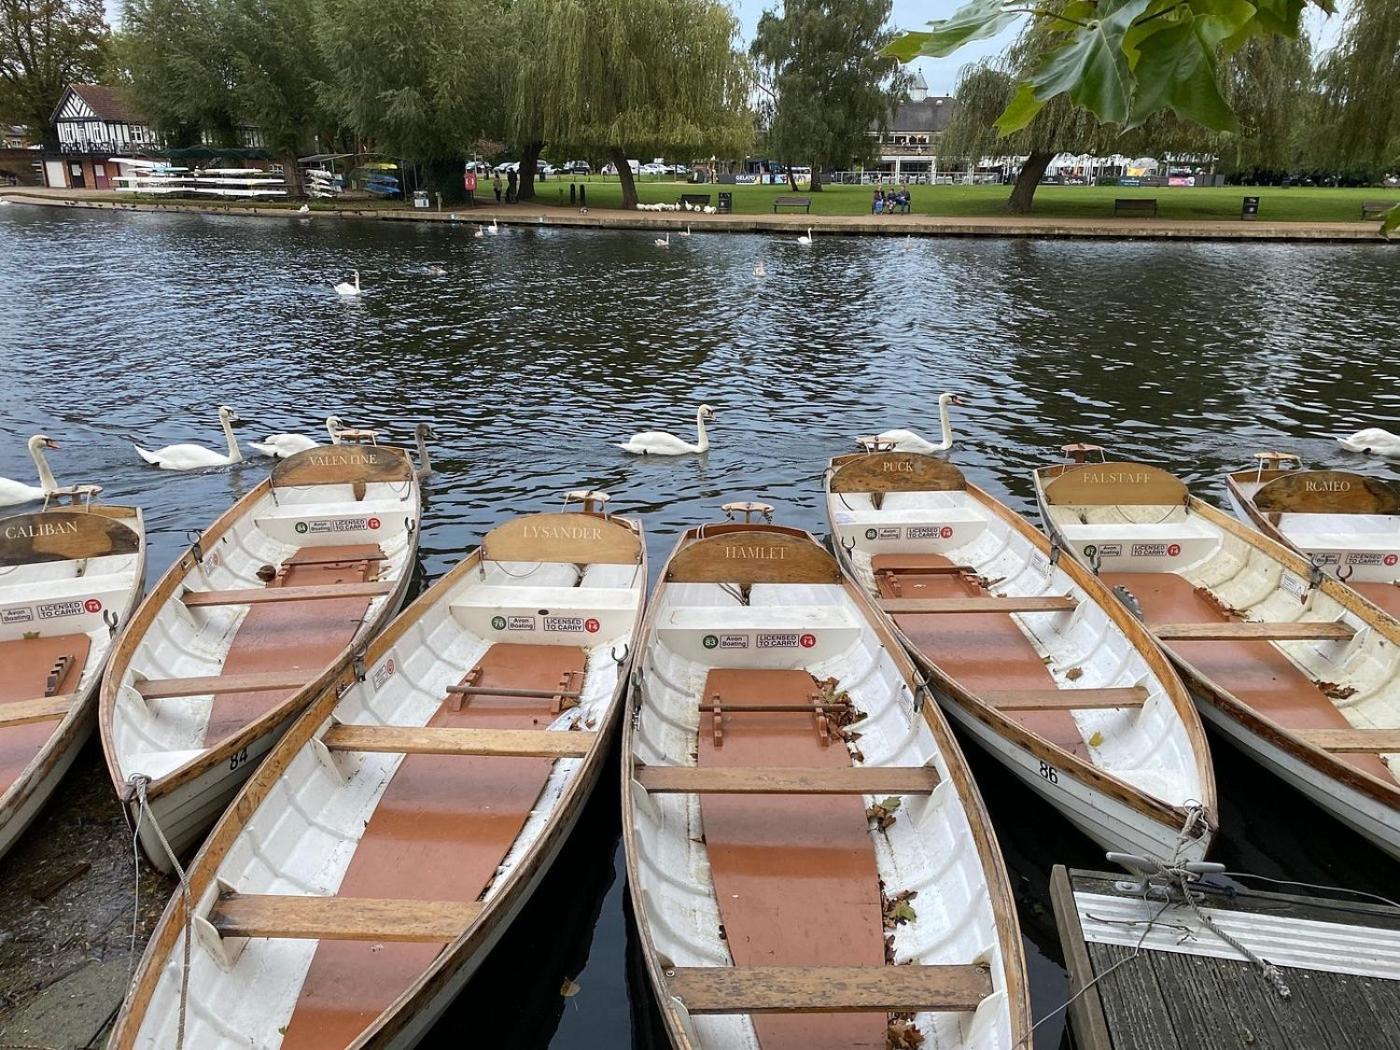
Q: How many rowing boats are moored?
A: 7